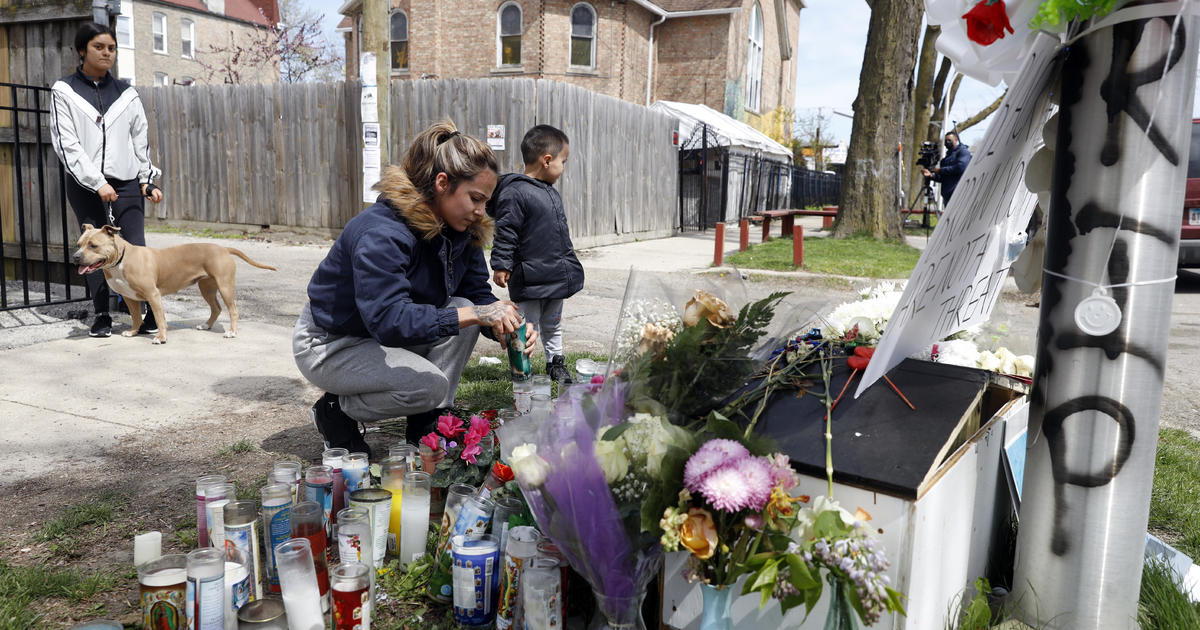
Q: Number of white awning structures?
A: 1